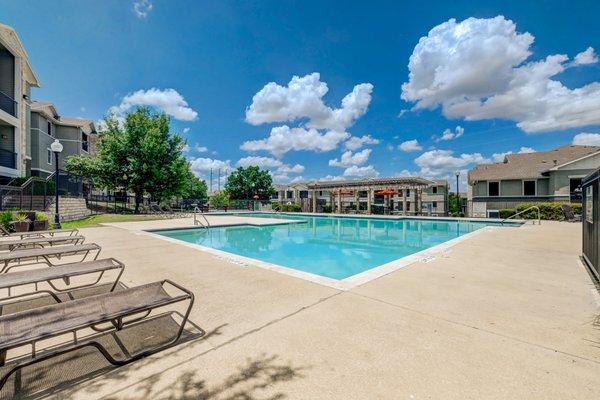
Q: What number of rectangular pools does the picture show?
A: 1